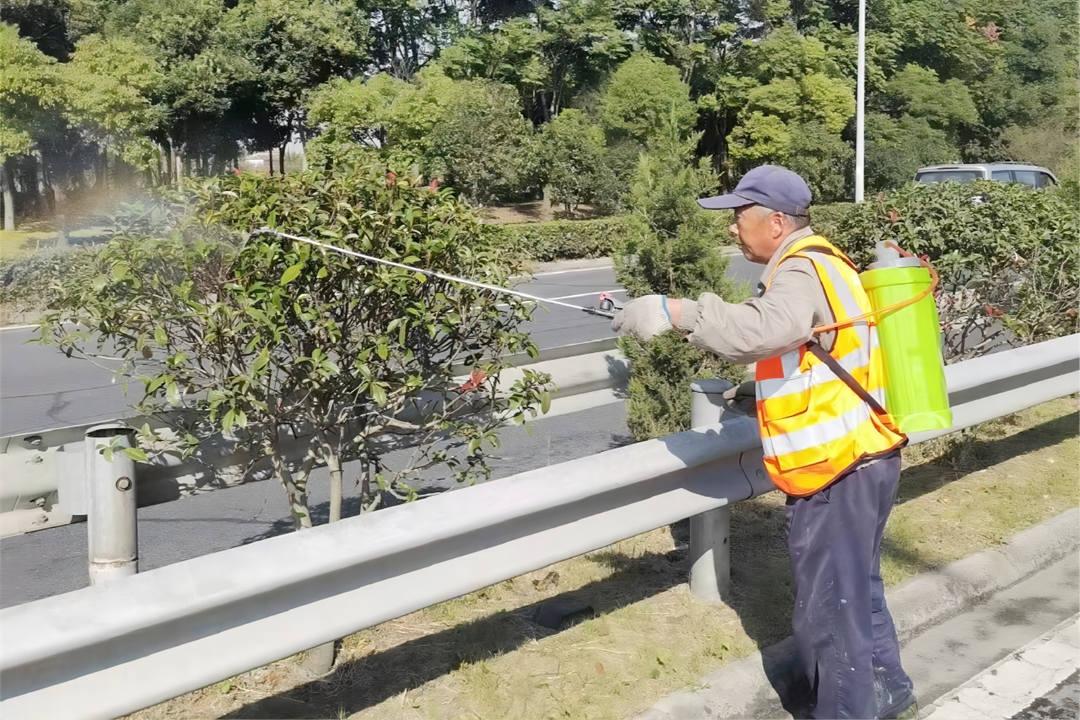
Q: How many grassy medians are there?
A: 1